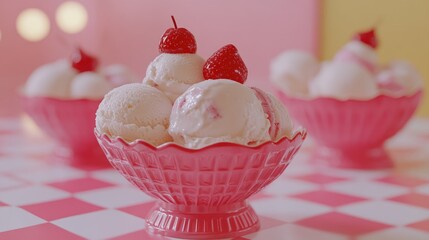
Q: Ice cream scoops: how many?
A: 11